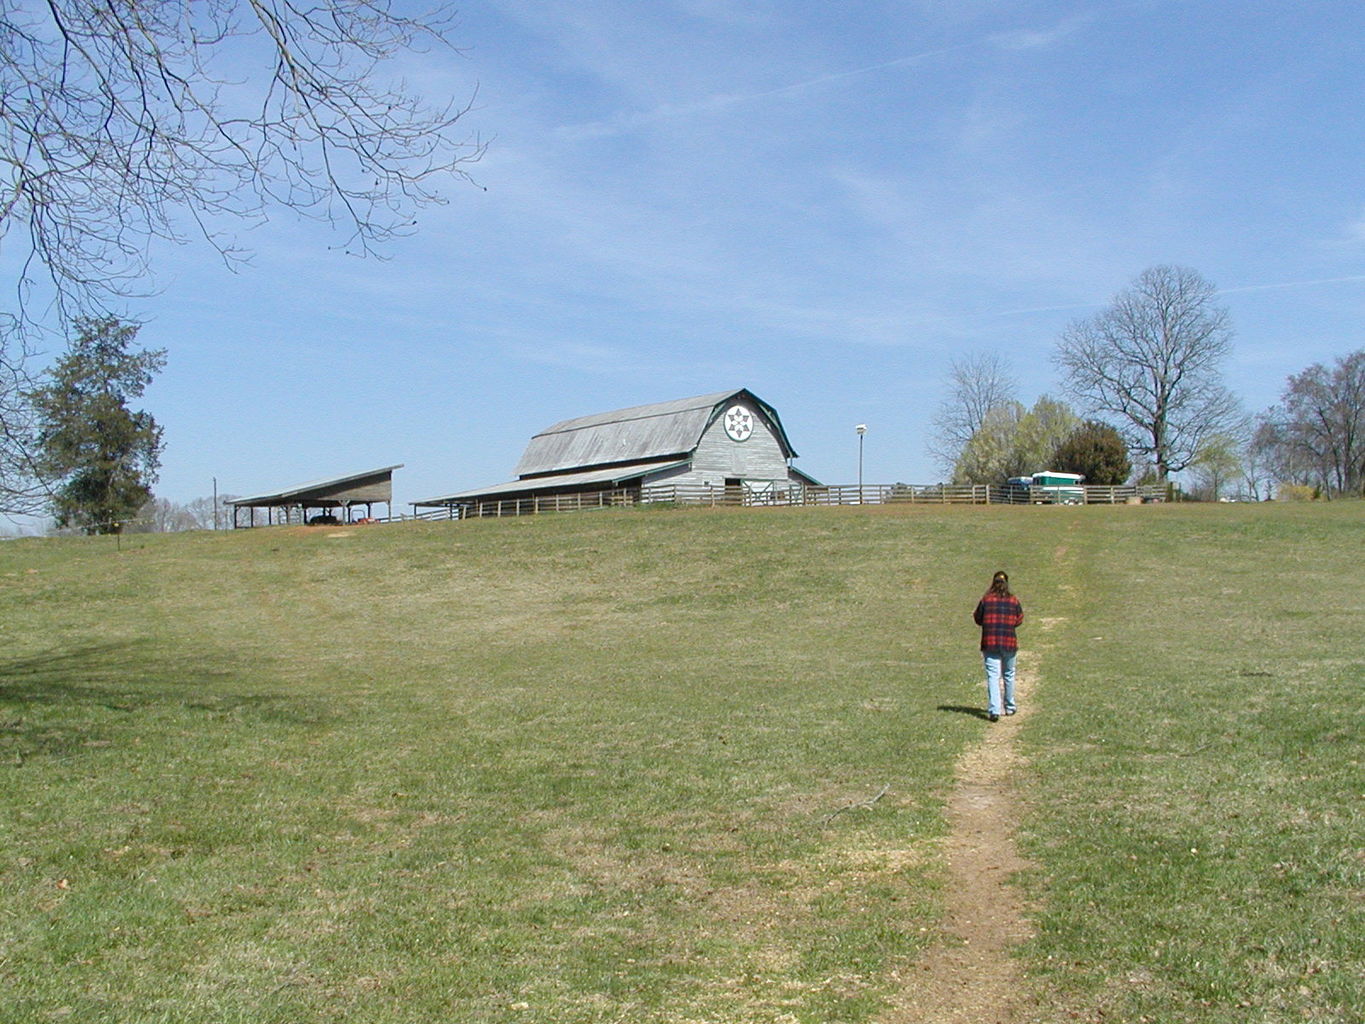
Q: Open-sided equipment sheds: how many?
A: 1